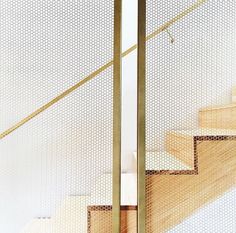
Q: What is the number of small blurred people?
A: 0